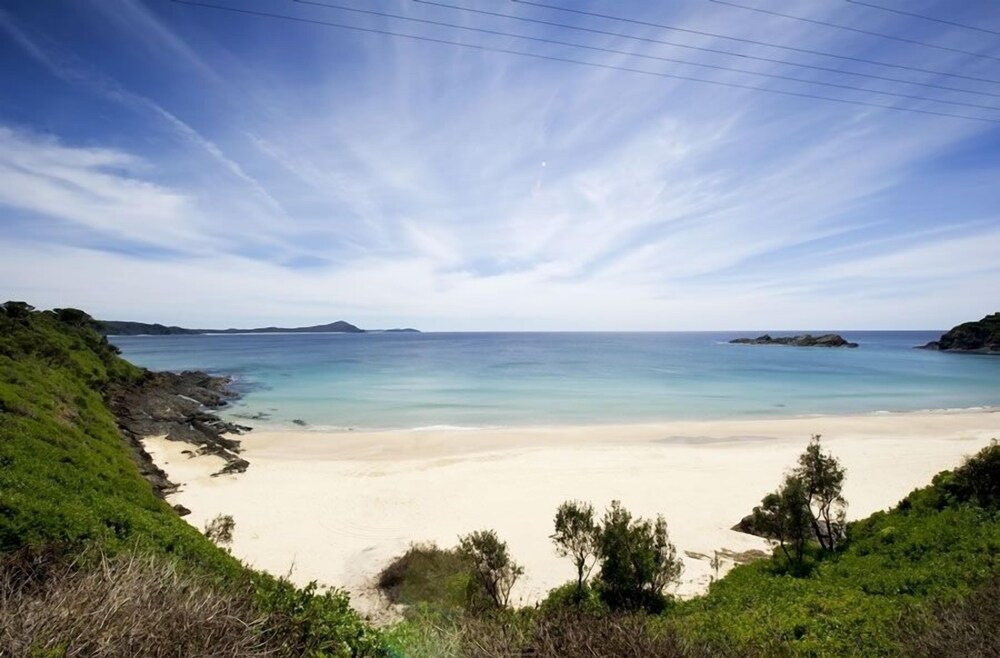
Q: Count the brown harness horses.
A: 0